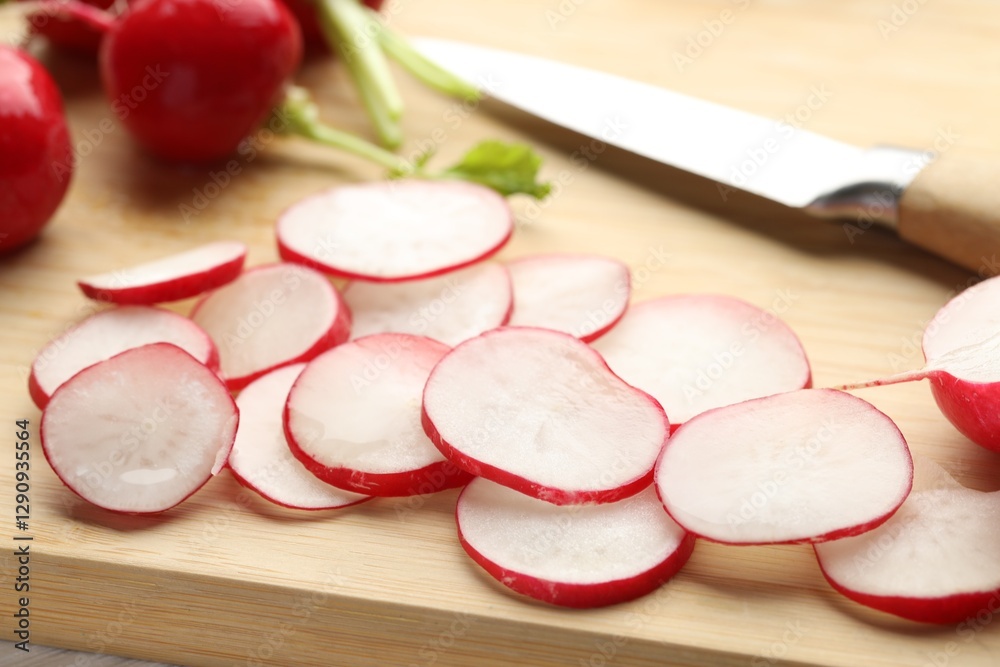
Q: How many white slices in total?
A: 14